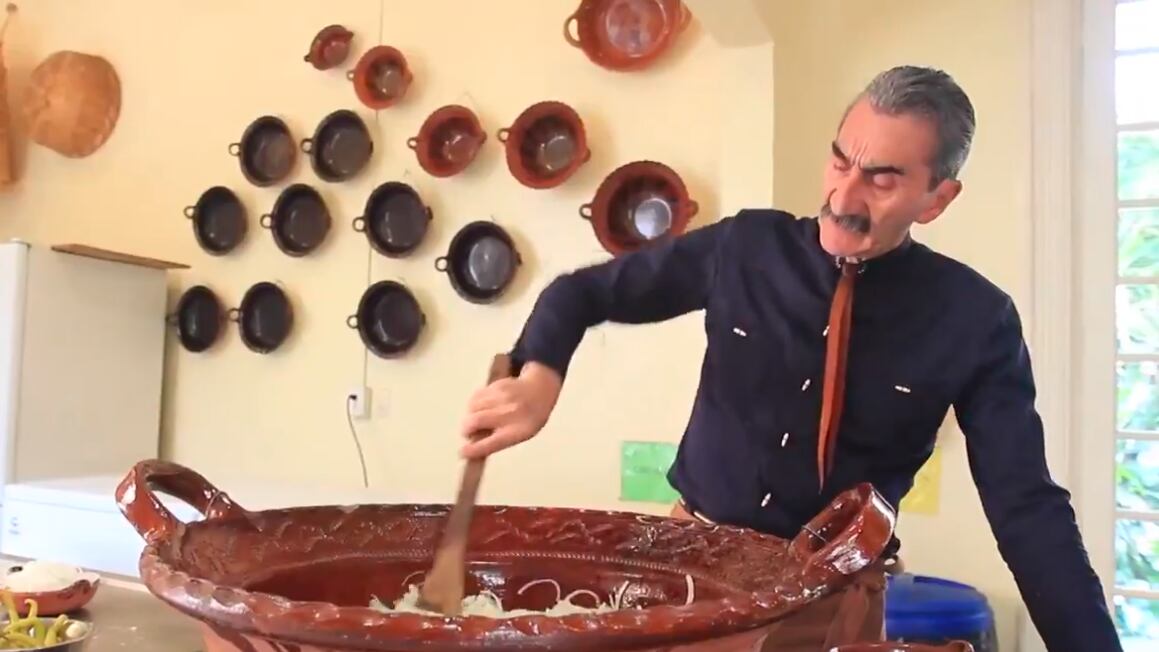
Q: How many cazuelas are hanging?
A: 15